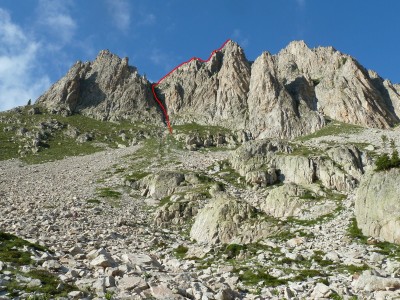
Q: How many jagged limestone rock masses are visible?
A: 3